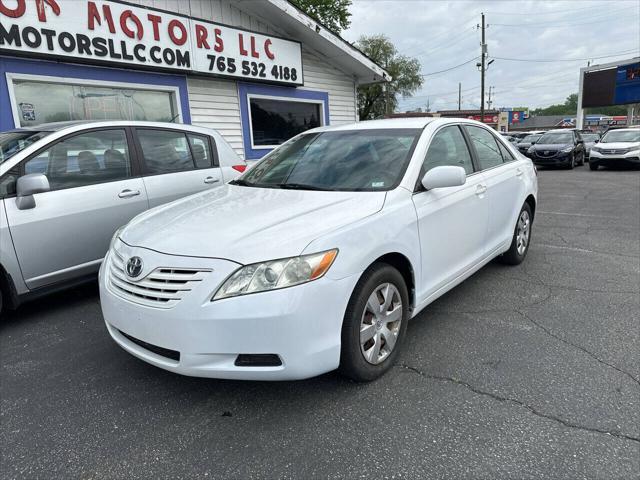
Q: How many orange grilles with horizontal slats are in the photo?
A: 0